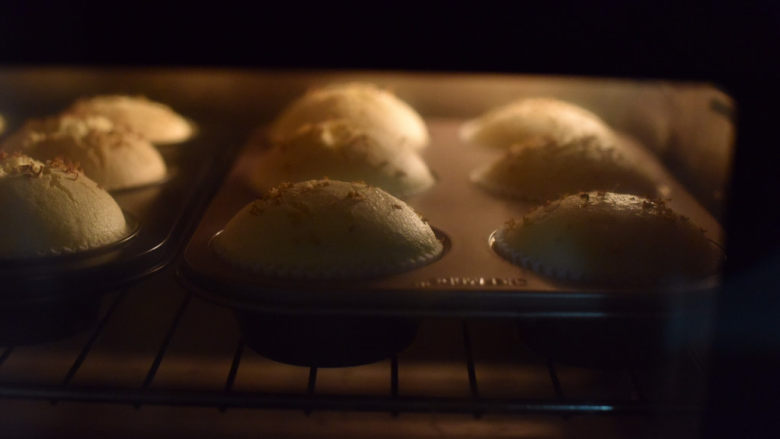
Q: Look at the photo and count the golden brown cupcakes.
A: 9